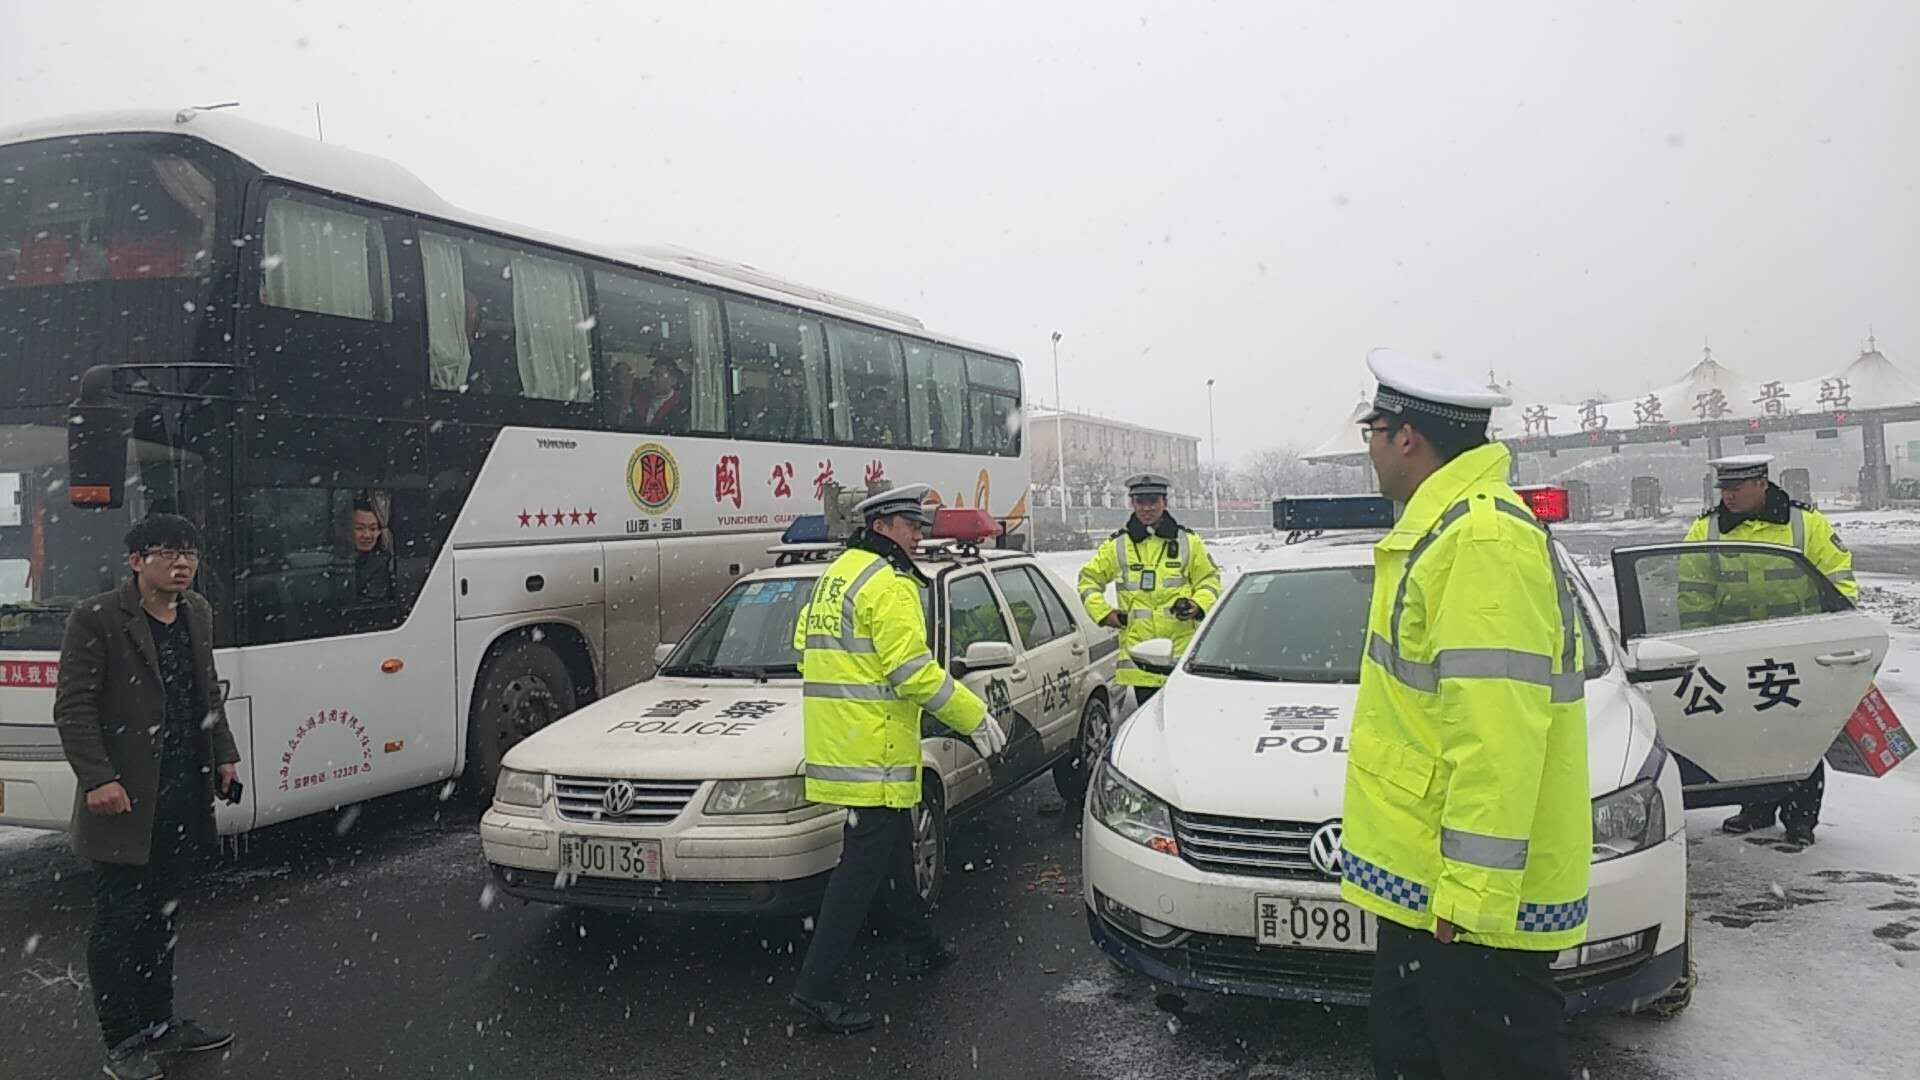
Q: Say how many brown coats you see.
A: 1